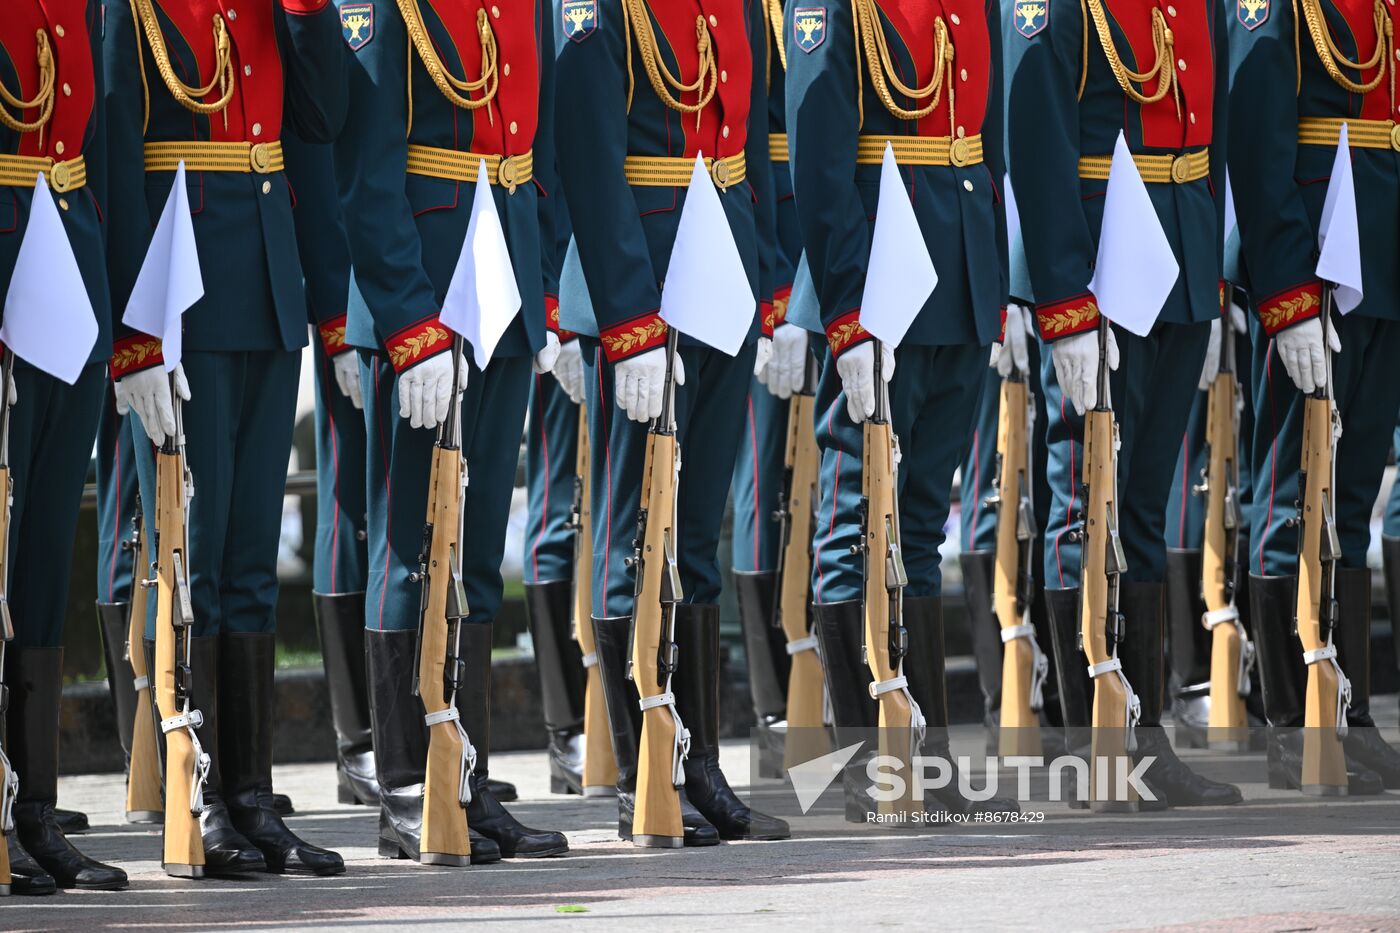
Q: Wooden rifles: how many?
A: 12